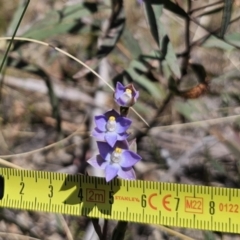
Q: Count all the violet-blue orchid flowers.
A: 3